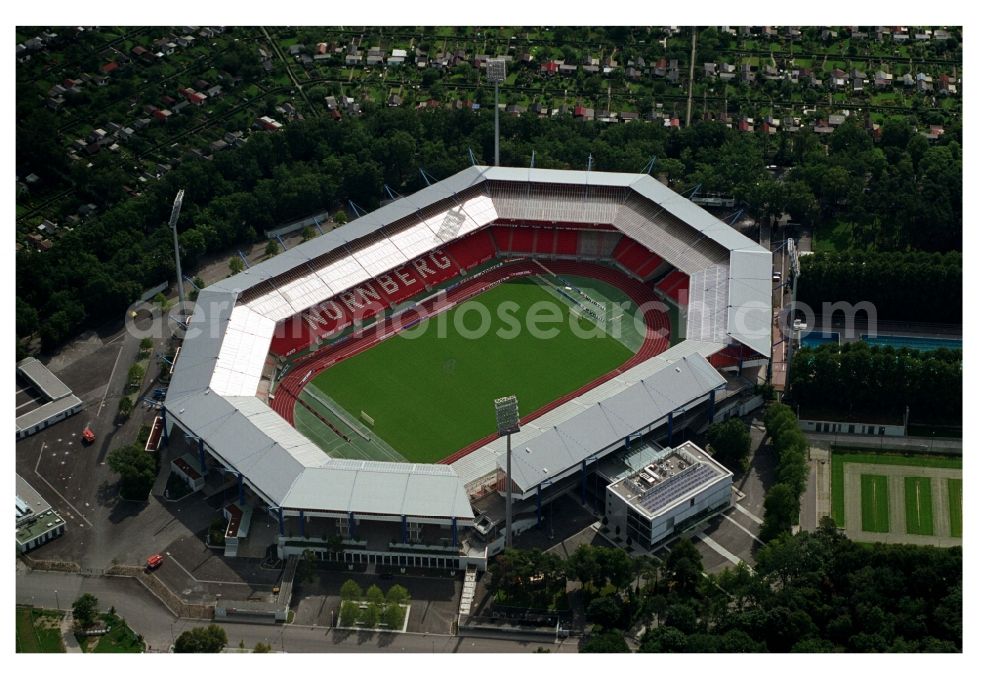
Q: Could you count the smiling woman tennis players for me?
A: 0